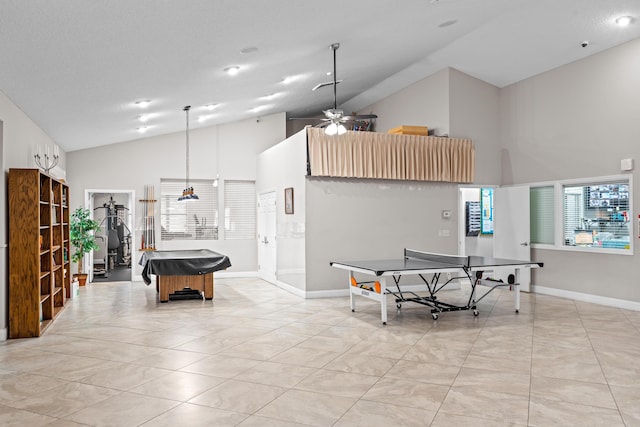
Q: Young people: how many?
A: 0